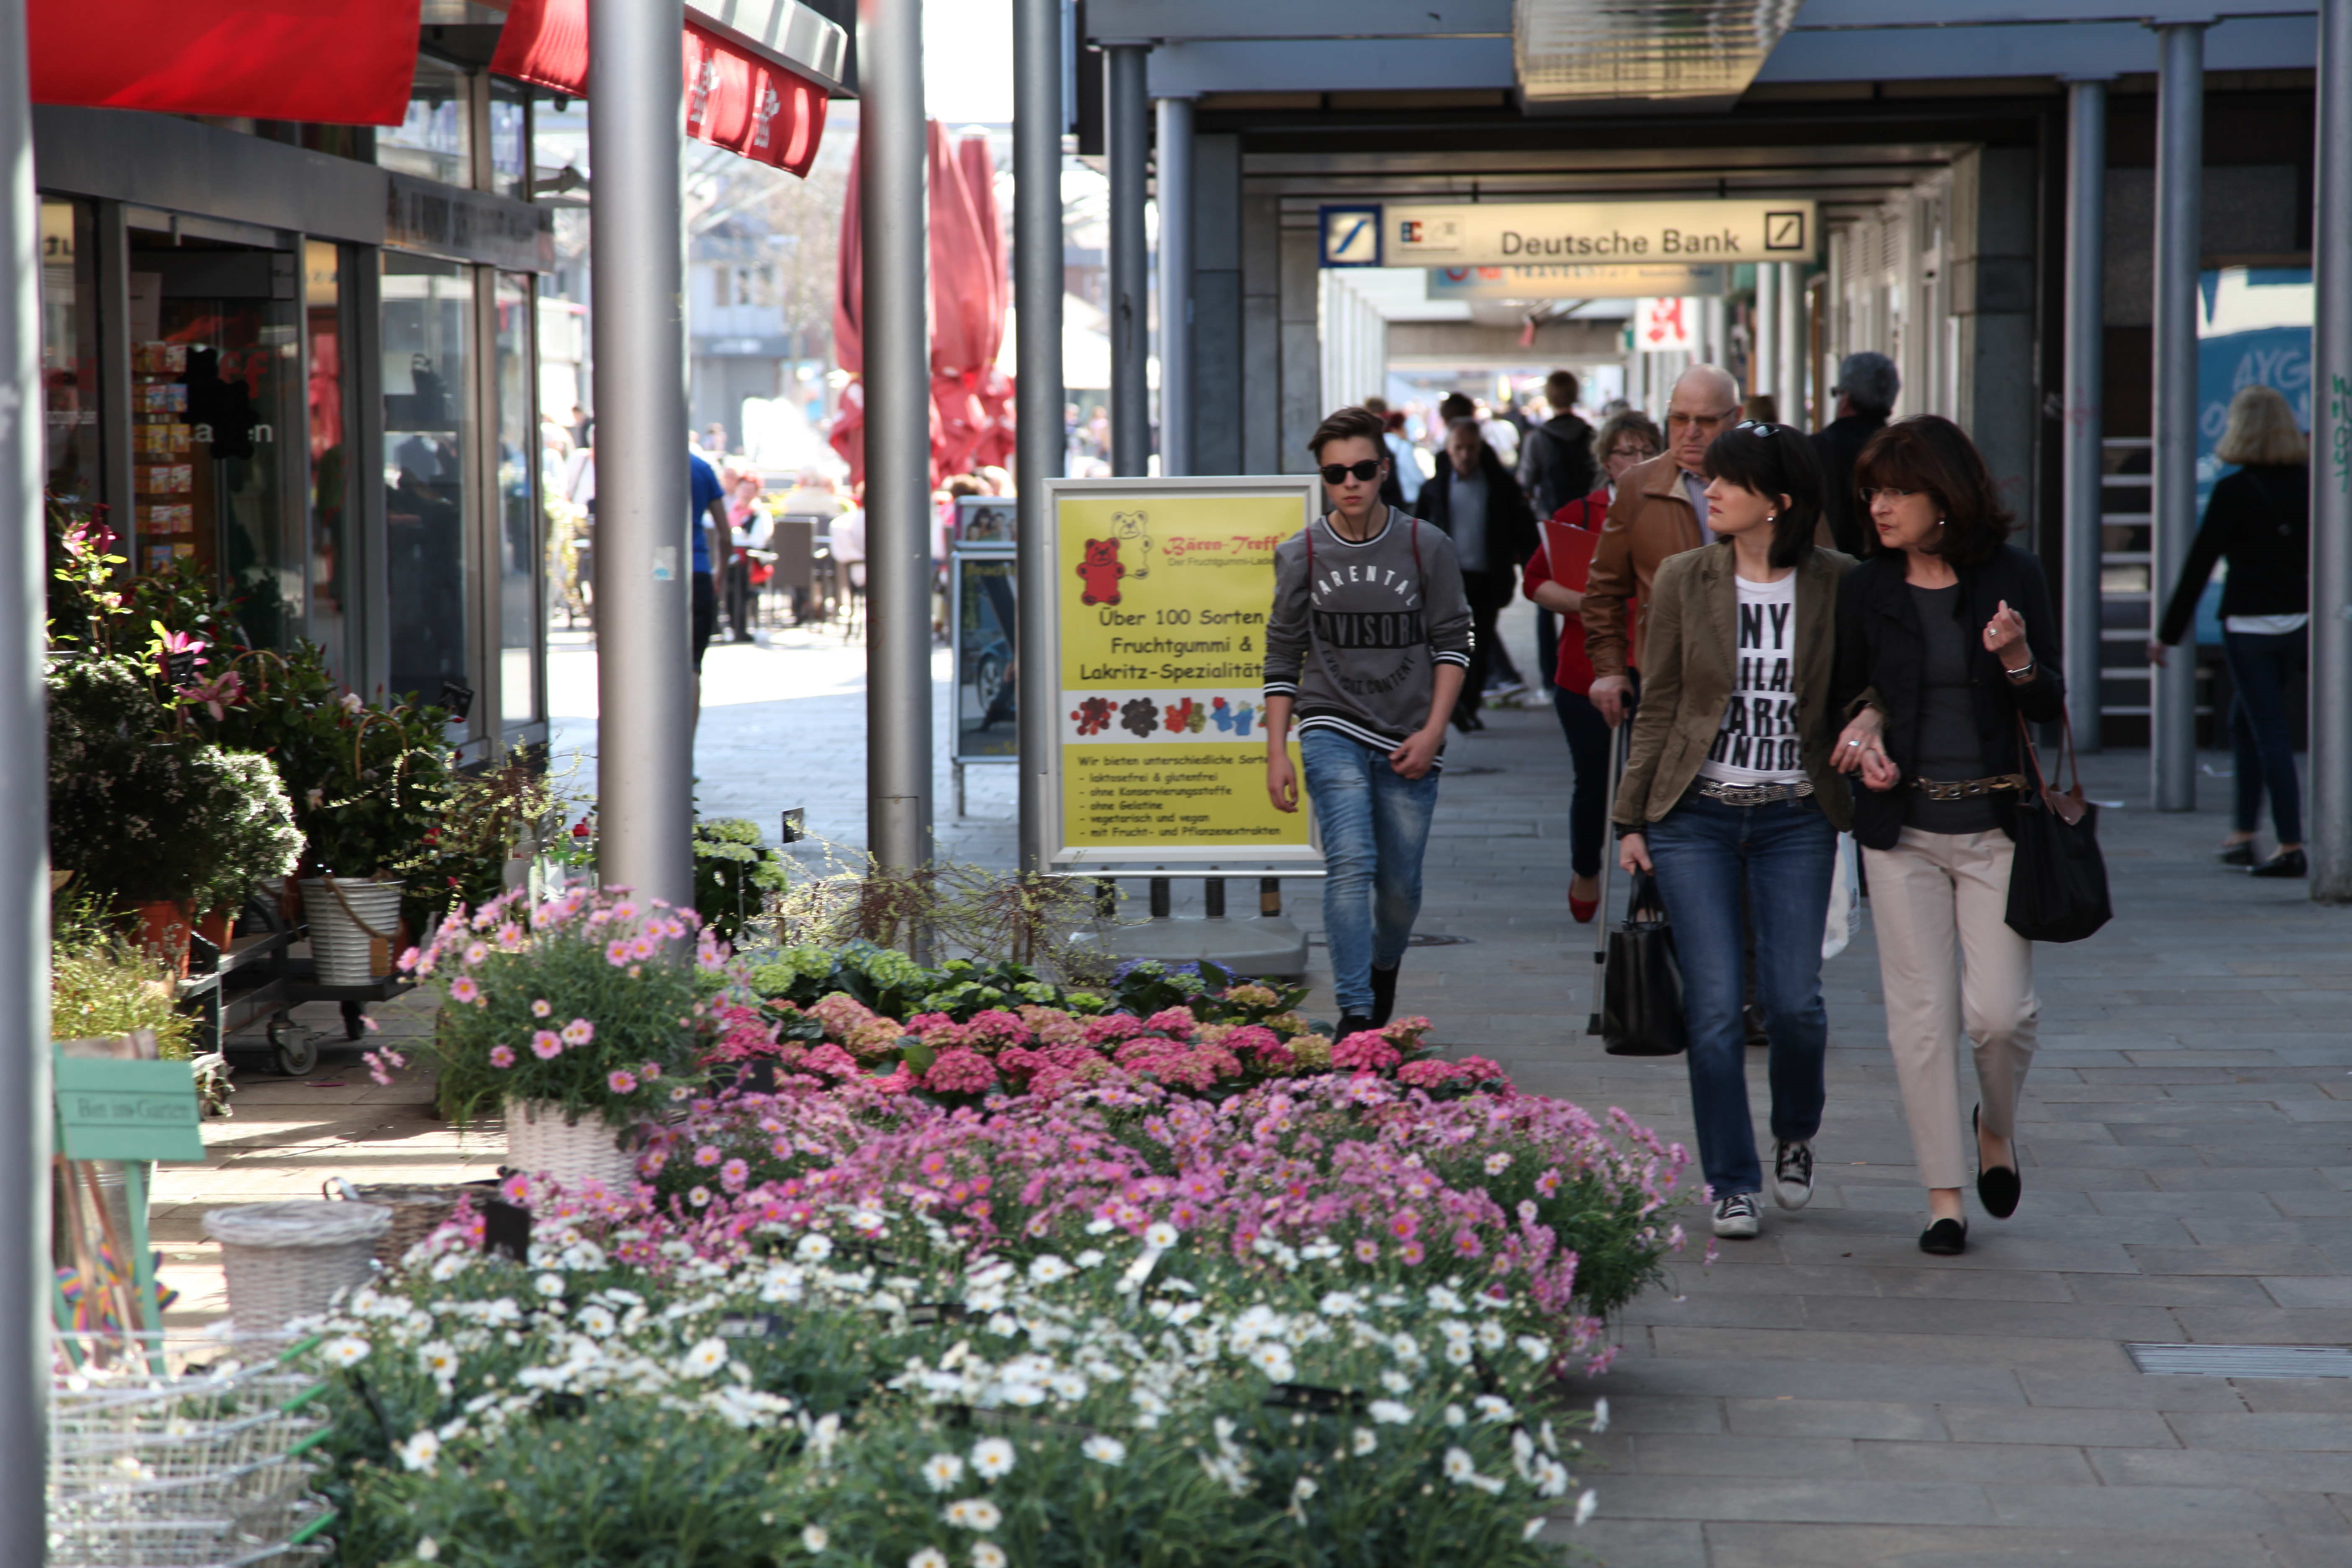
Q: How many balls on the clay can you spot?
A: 0